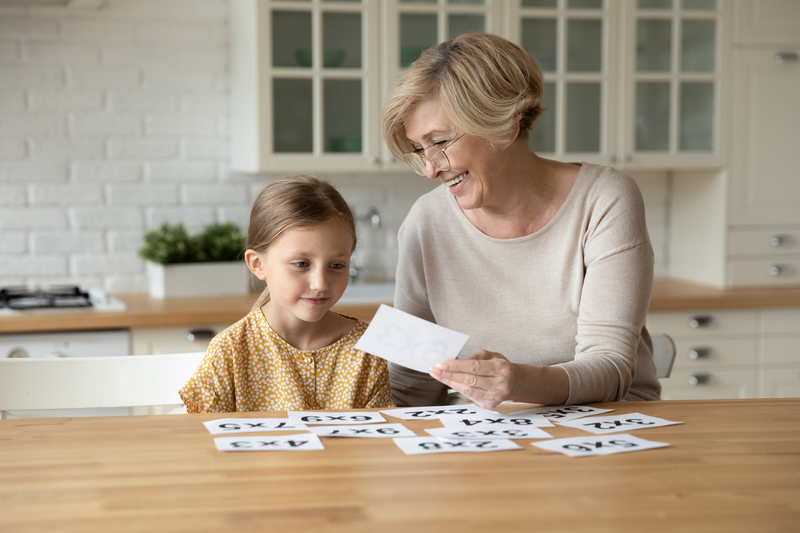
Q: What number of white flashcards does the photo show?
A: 12